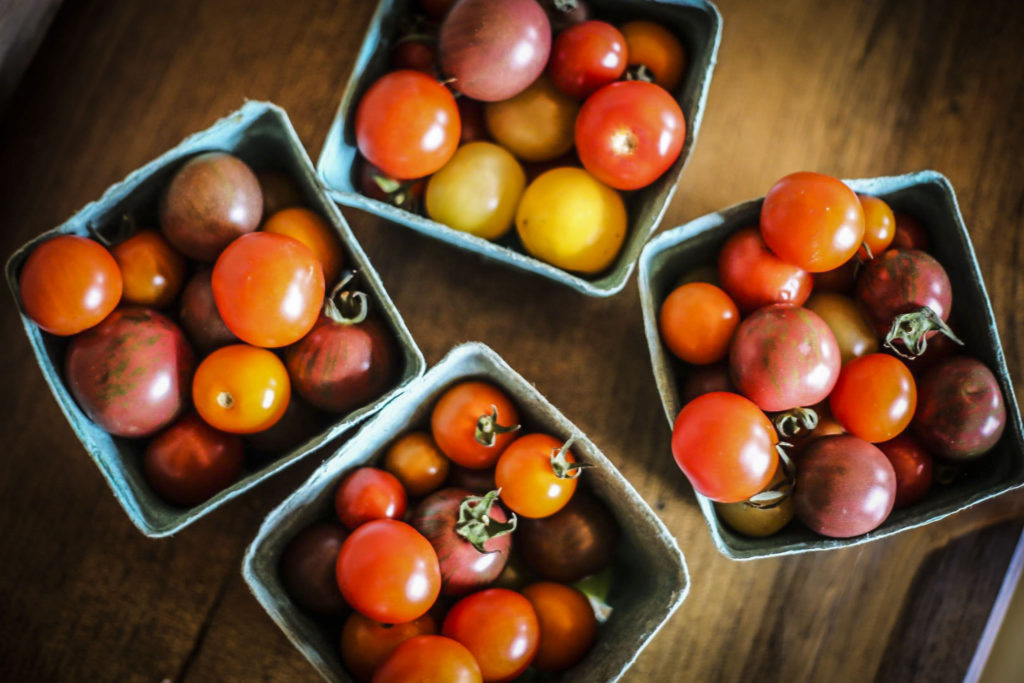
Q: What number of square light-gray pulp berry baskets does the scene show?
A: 4